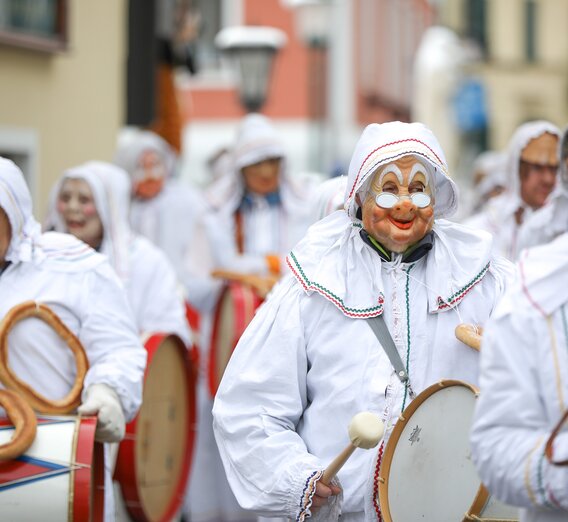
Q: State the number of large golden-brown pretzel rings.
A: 2